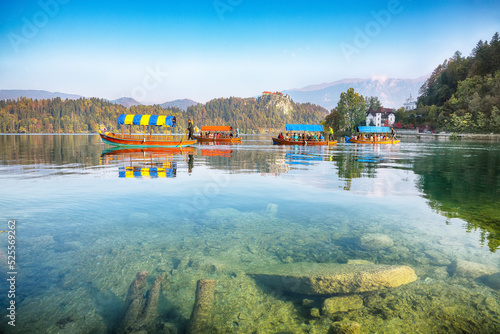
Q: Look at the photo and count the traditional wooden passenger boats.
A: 4